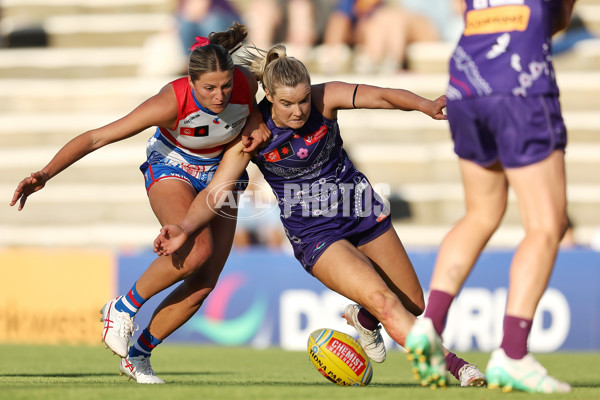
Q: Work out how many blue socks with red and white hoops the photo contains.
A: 2